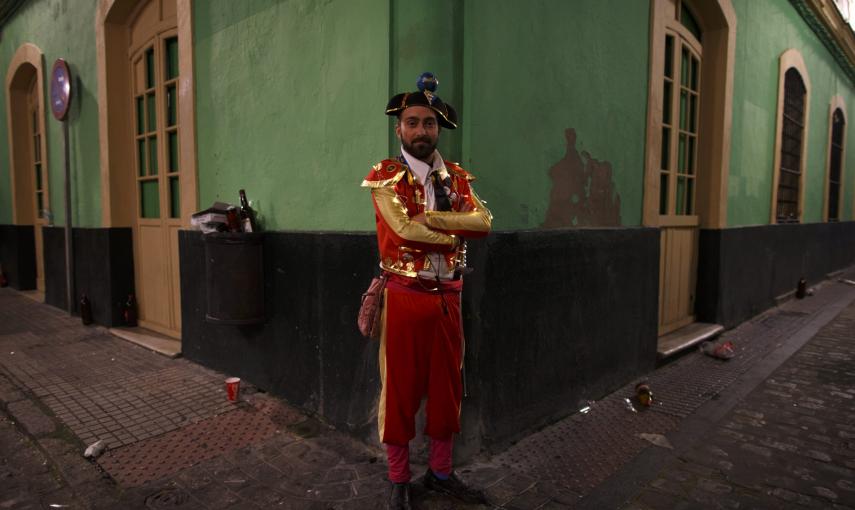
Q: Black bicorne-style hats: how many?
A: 1